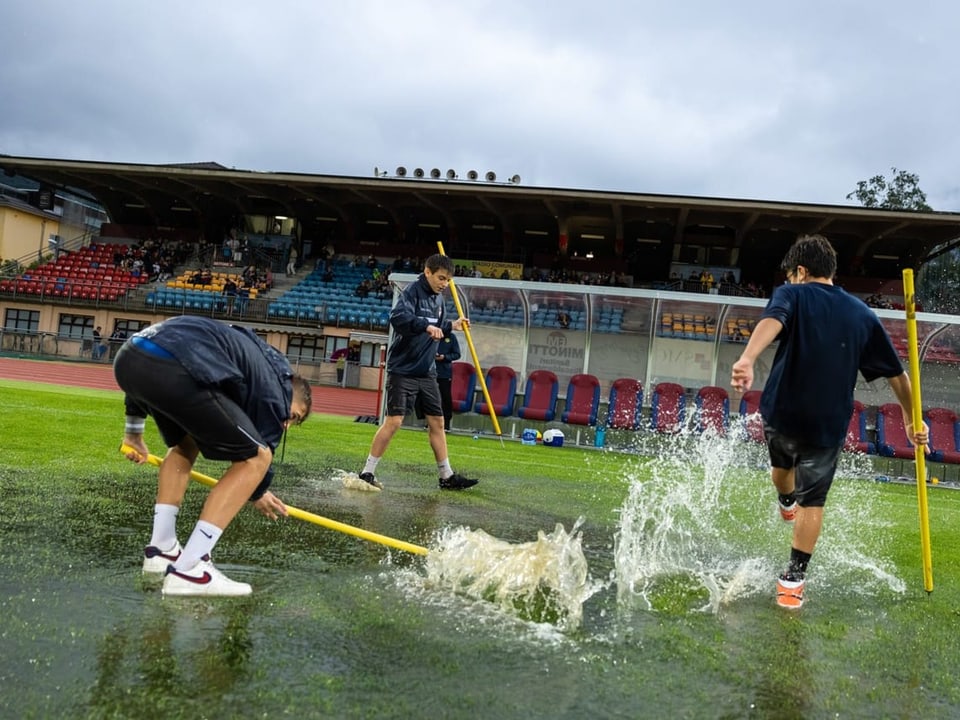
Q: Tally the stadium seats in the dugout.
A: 11